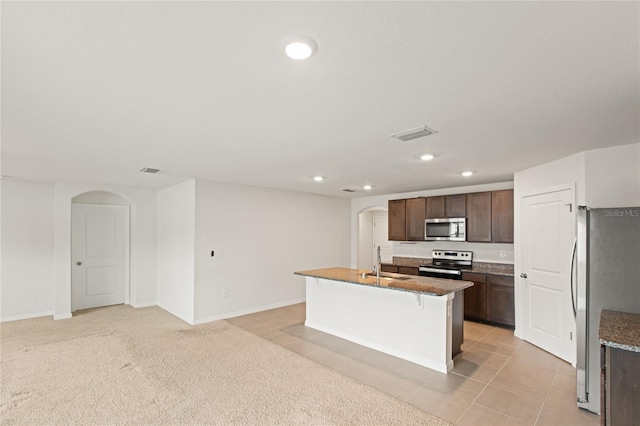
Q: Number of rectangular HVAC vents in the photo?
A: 3